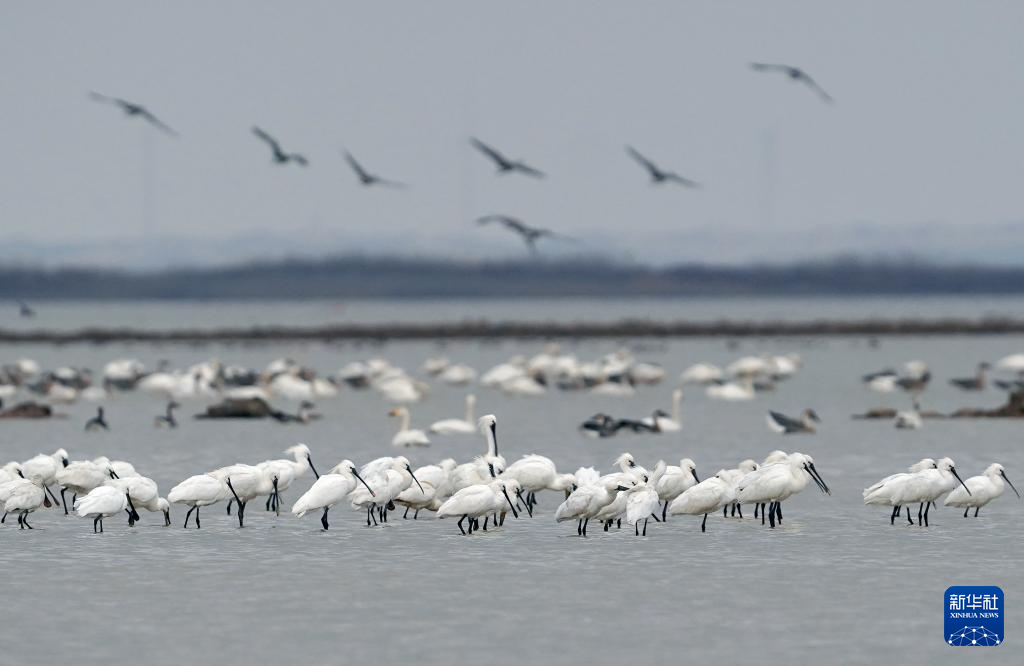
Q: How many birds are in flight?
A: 7